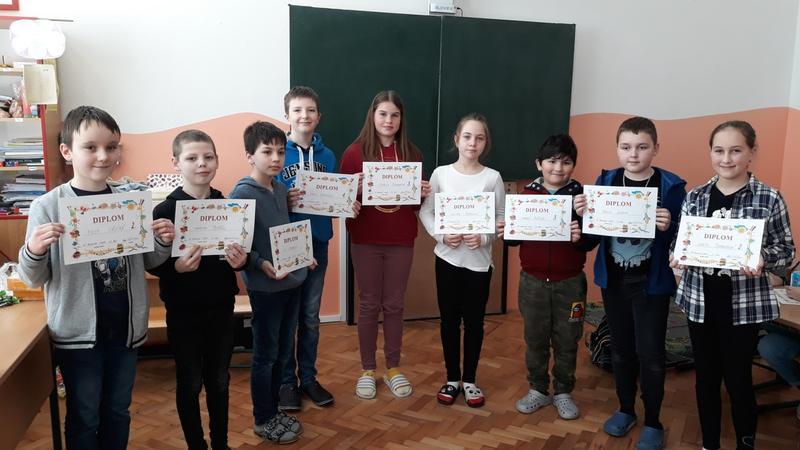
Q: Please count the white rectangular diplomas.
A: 9